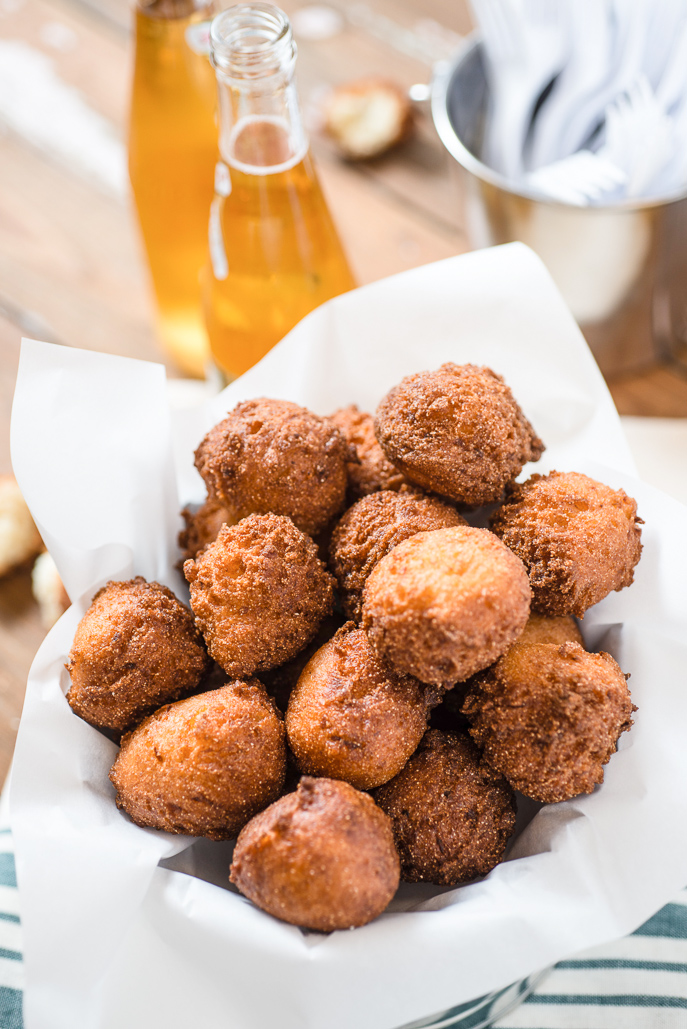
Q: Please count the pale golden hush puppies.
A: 1